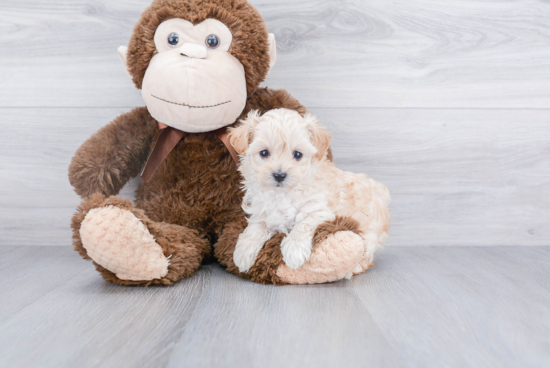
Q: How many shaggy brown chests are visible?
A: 1